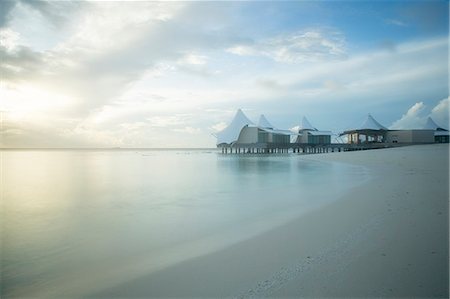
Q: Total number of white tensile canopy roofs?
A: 5